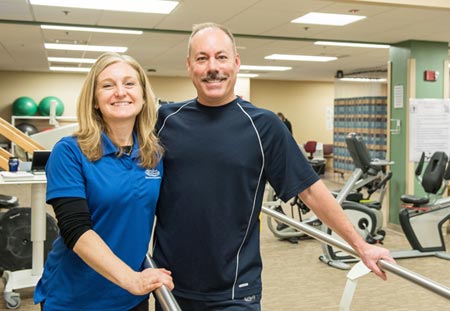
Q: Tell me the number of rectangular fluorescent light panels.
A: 11